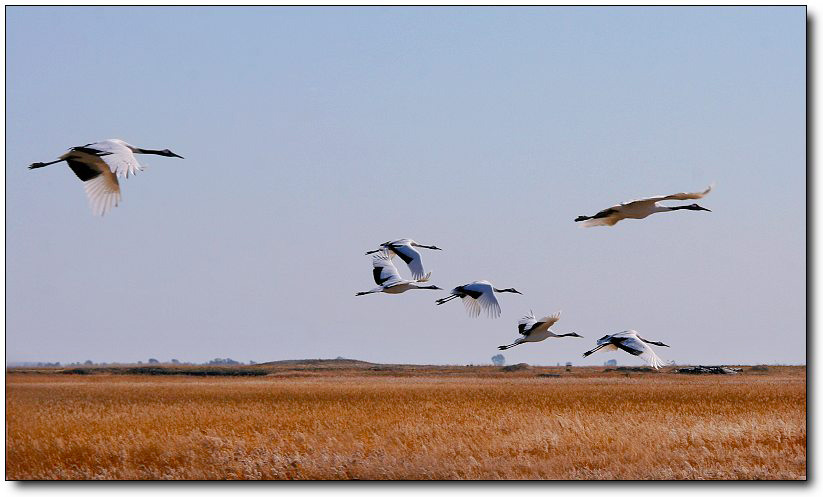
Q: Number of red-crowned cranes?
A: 7